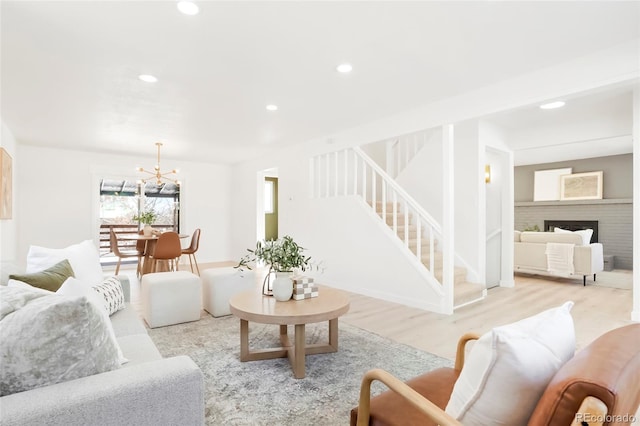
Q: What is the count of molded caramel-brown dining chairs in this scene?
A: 4